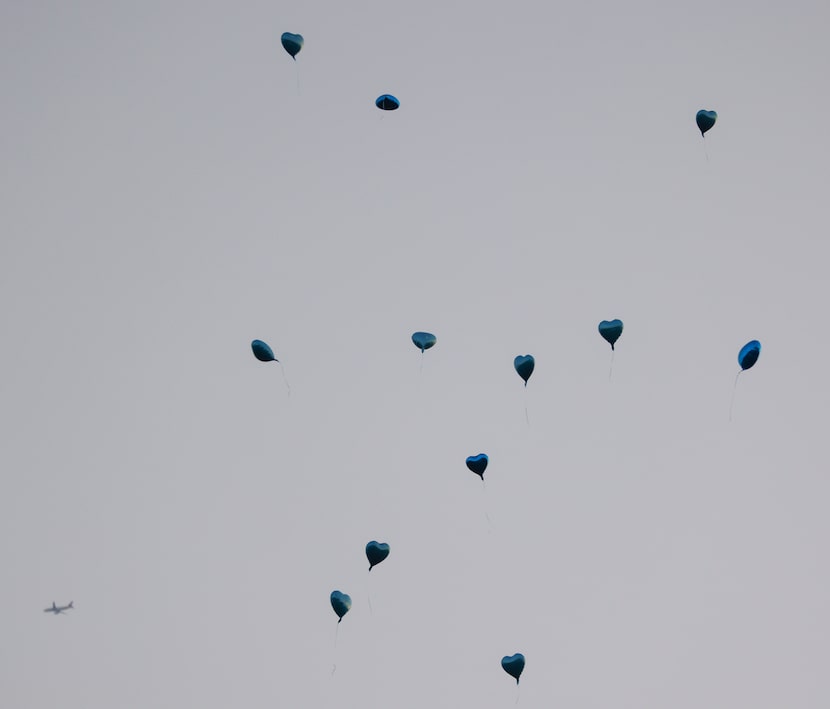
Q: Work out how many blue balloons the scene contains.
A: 12